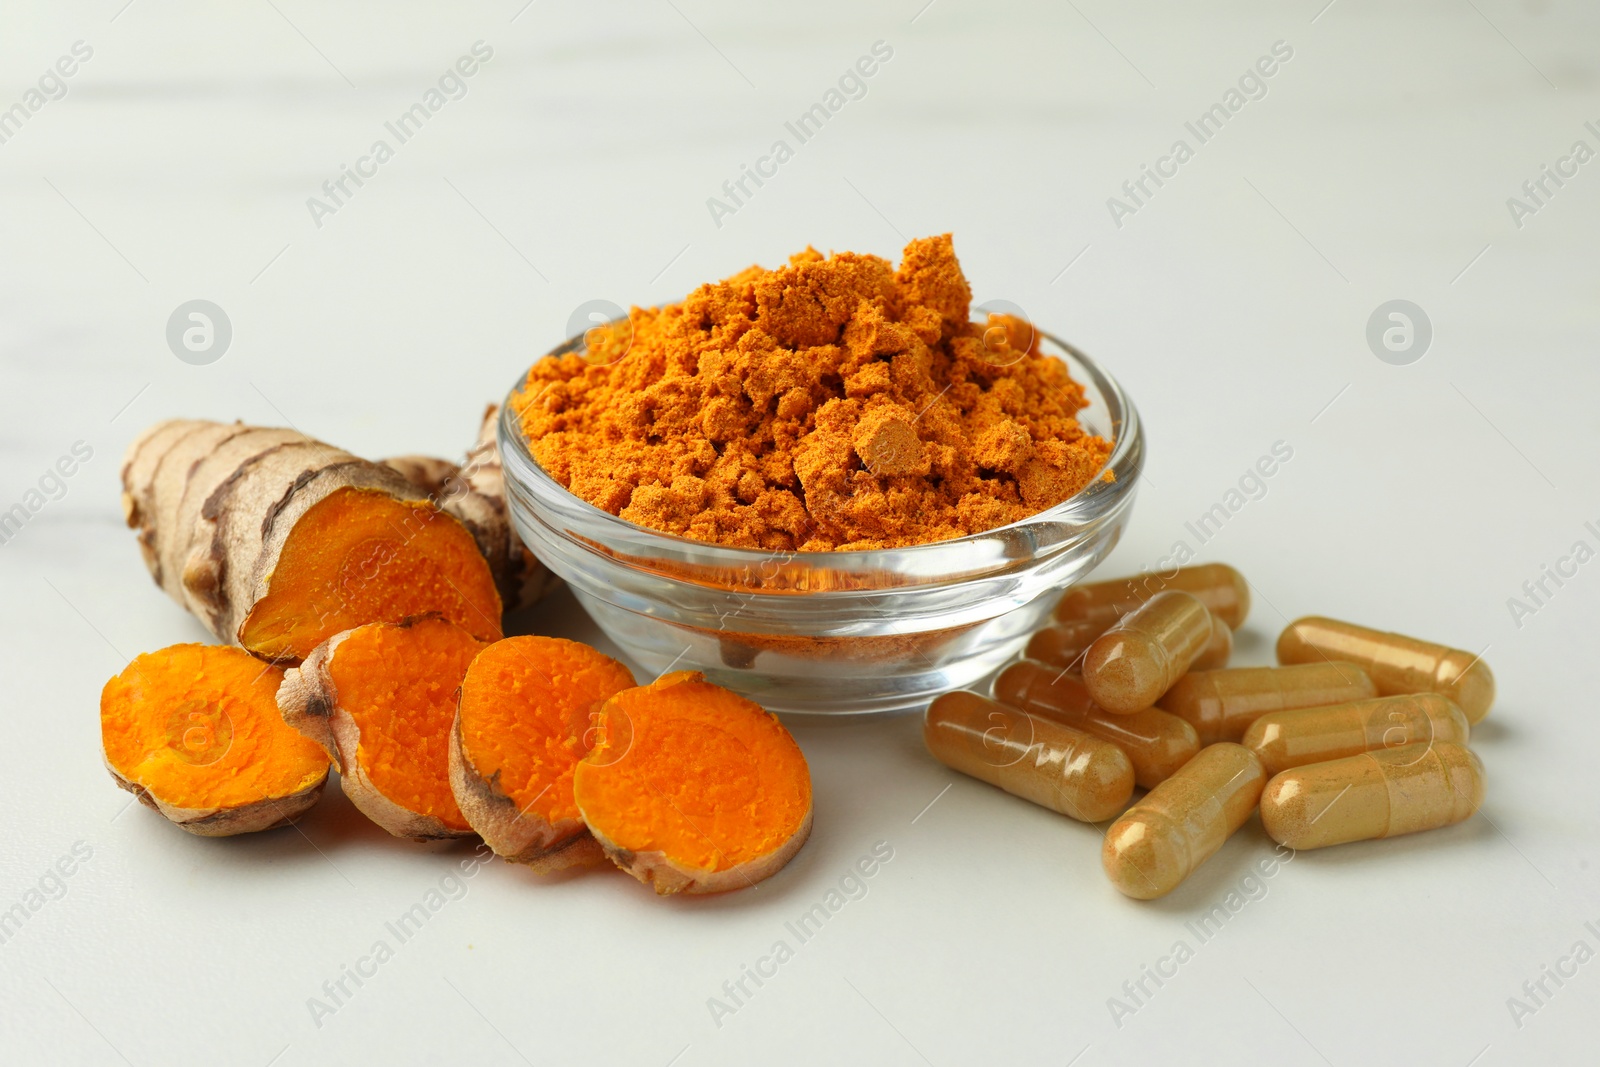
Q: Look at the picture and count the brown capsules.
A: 10